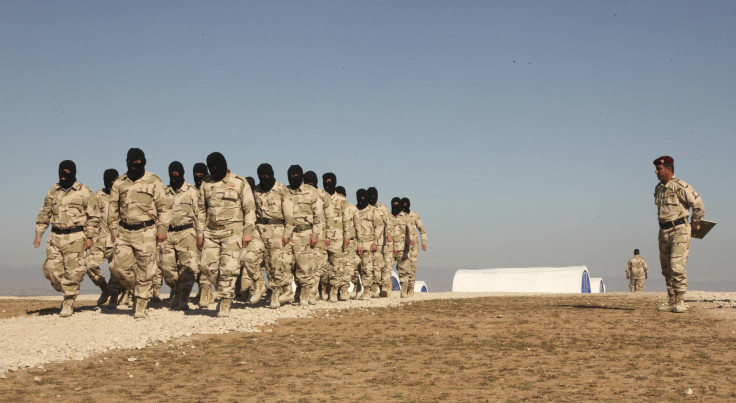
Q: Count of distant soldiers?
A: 1